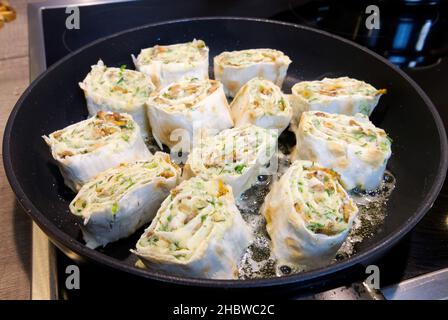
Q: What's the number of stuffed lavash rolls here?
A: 12